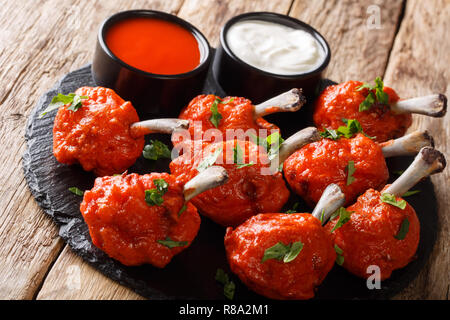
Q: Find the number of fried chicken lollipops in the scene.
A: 8